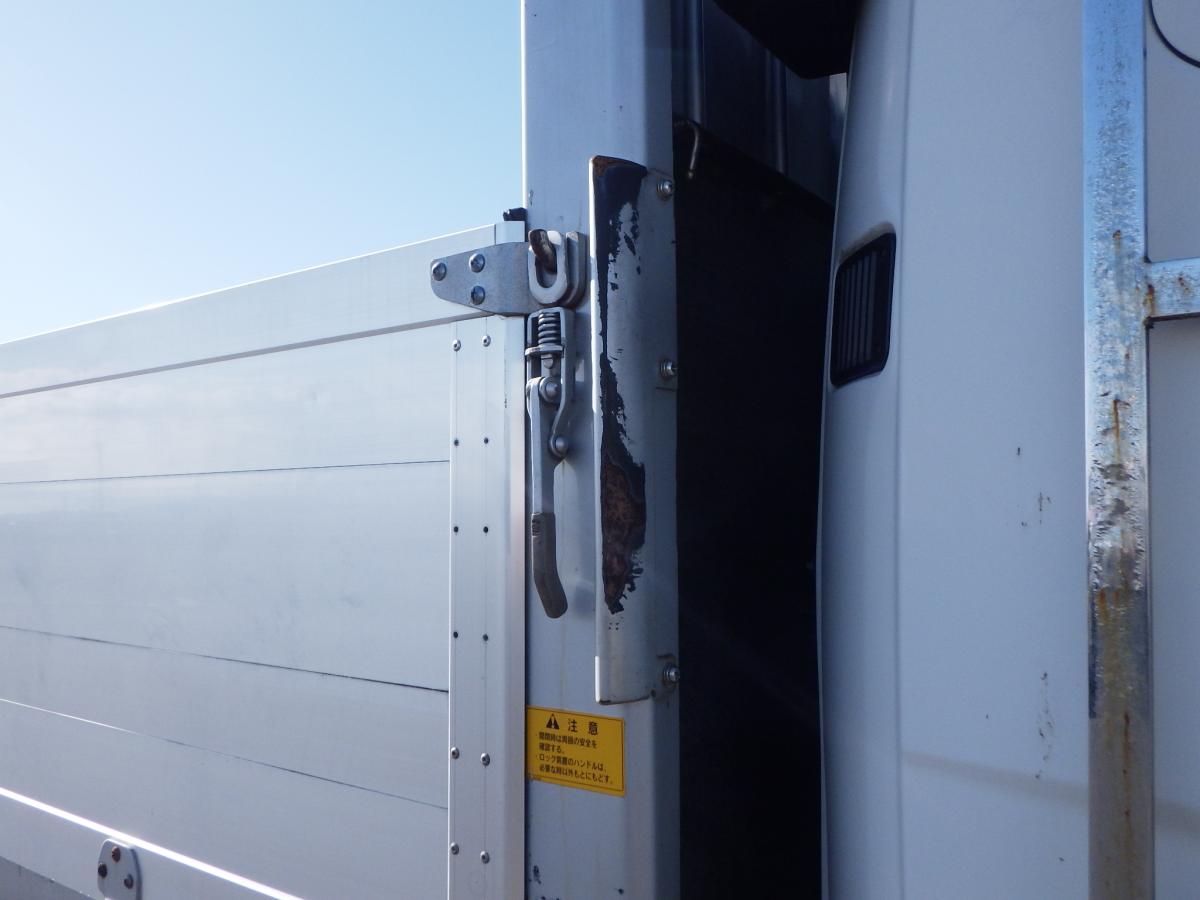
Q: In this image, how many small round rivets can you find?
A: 12